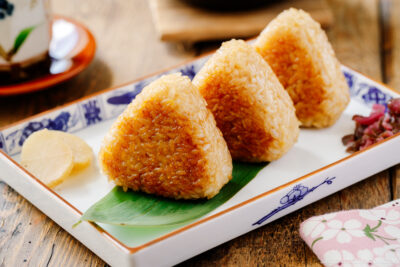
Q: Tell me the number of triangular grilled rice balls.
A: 3